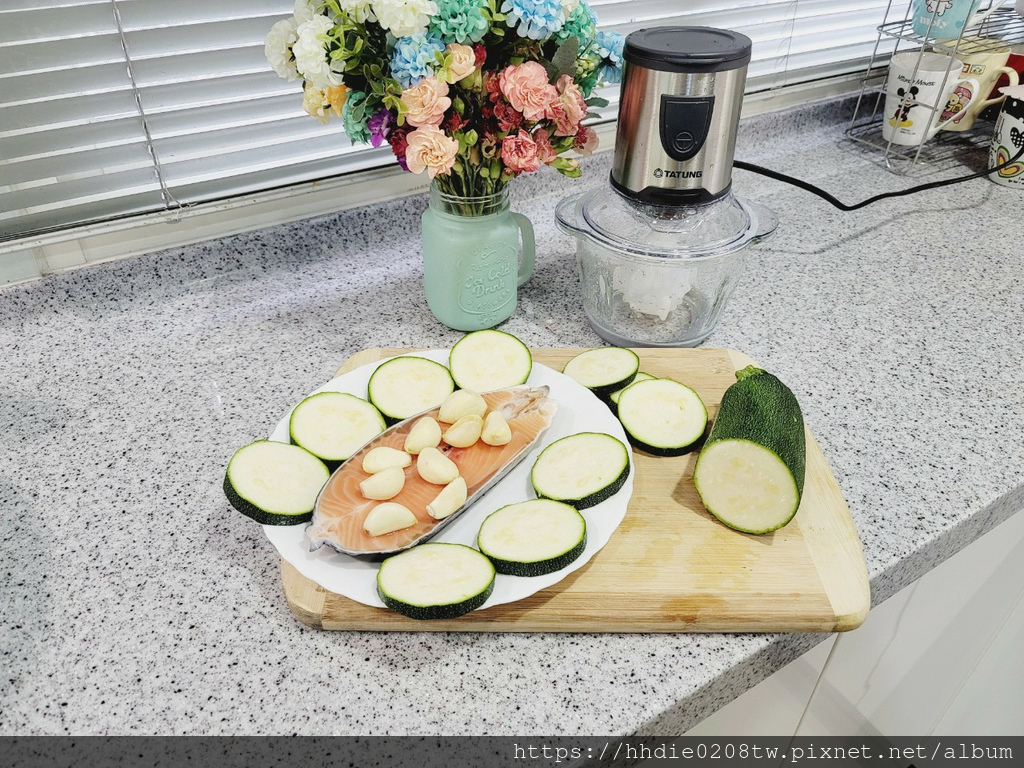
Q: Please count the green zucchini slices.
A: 10